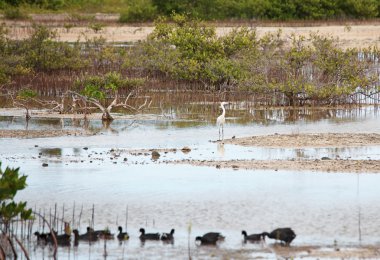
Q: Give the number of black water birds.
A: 10